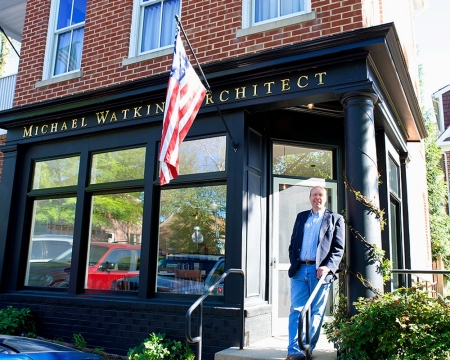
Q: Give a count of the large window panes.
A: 3